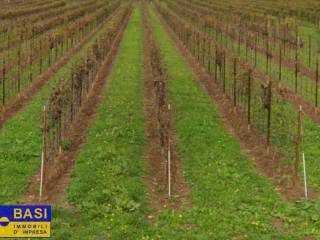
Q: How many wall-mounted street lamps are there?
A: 0